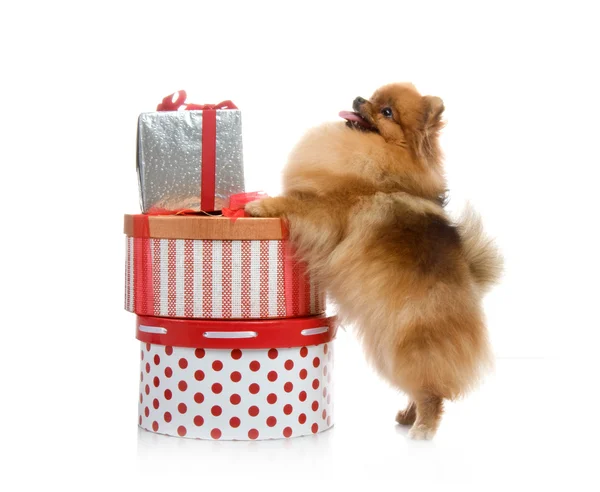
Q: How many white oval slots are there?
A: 3